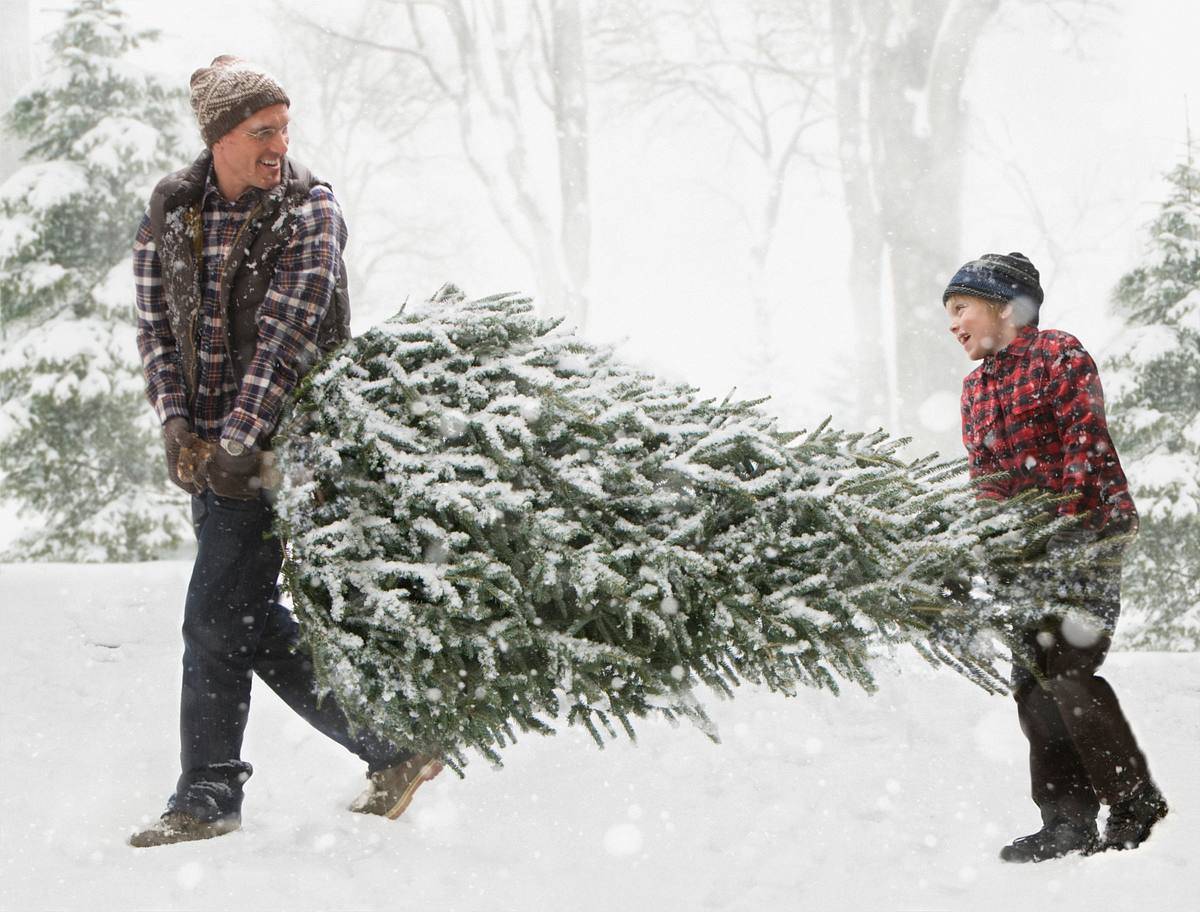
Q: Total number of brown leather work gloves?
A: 2